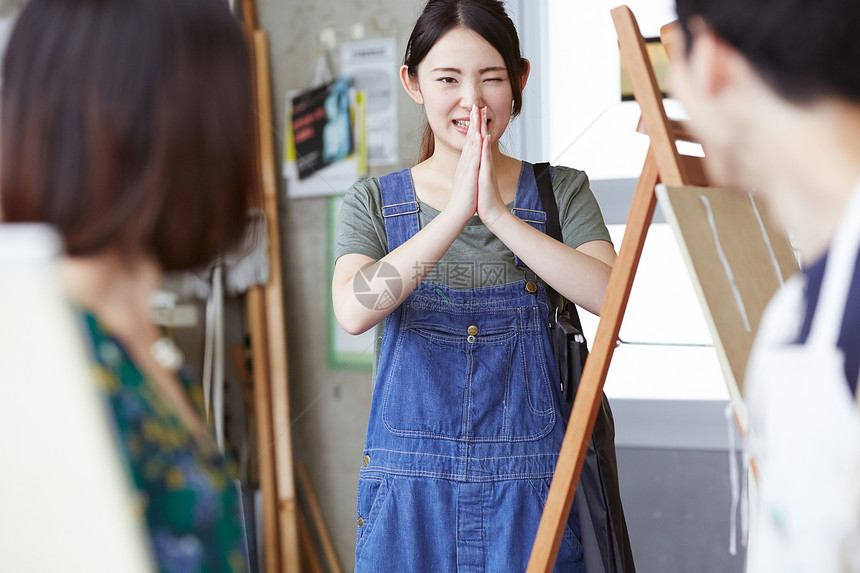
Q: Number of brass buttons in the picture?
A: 4